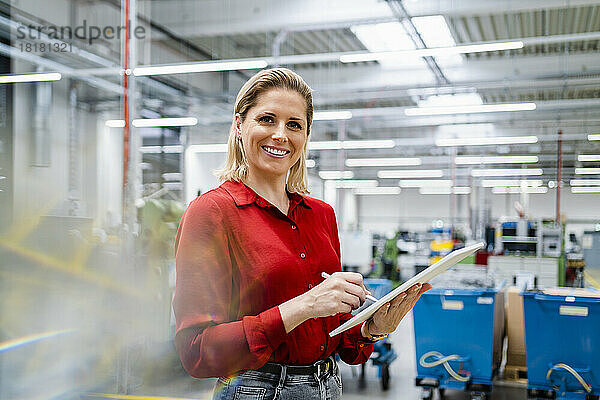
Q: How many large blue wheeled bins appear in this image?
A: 2